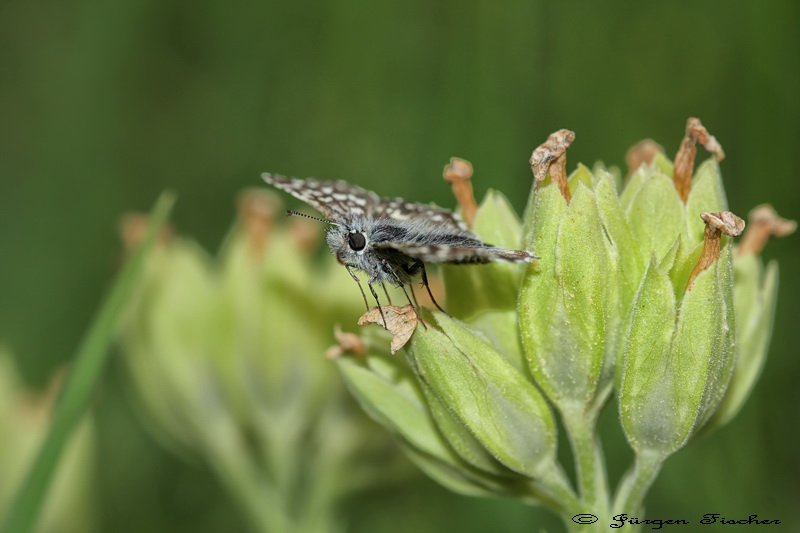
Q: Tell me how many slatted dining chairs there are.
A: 0